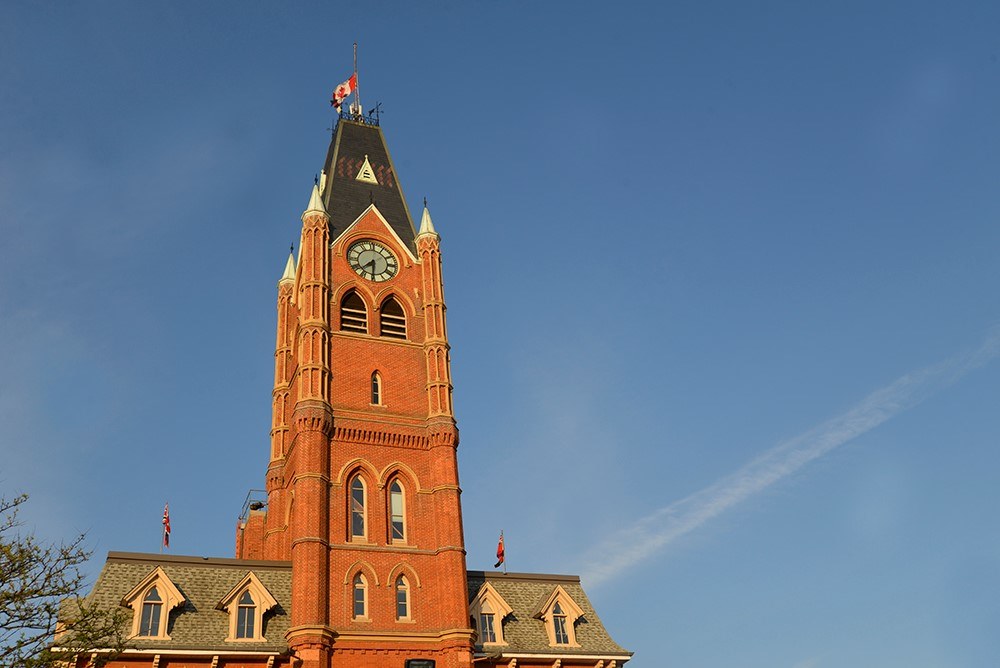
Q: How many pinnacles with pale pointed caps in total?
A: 3